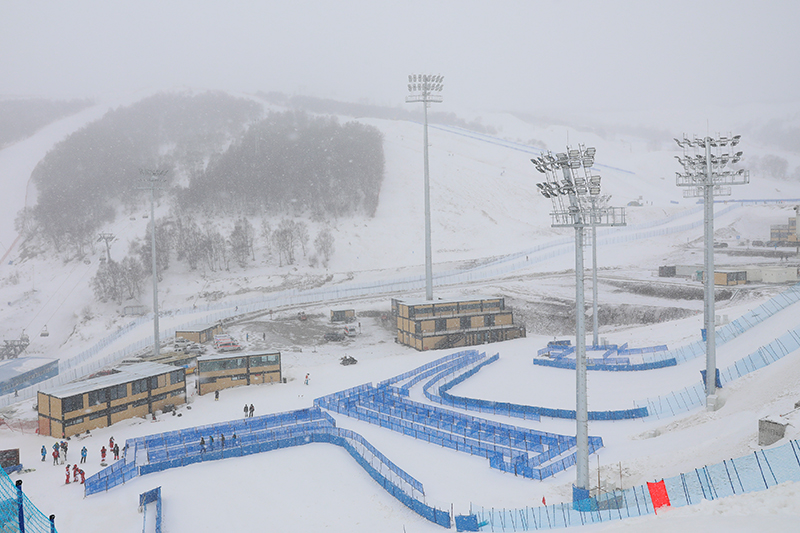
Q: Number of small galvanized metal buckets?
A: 0